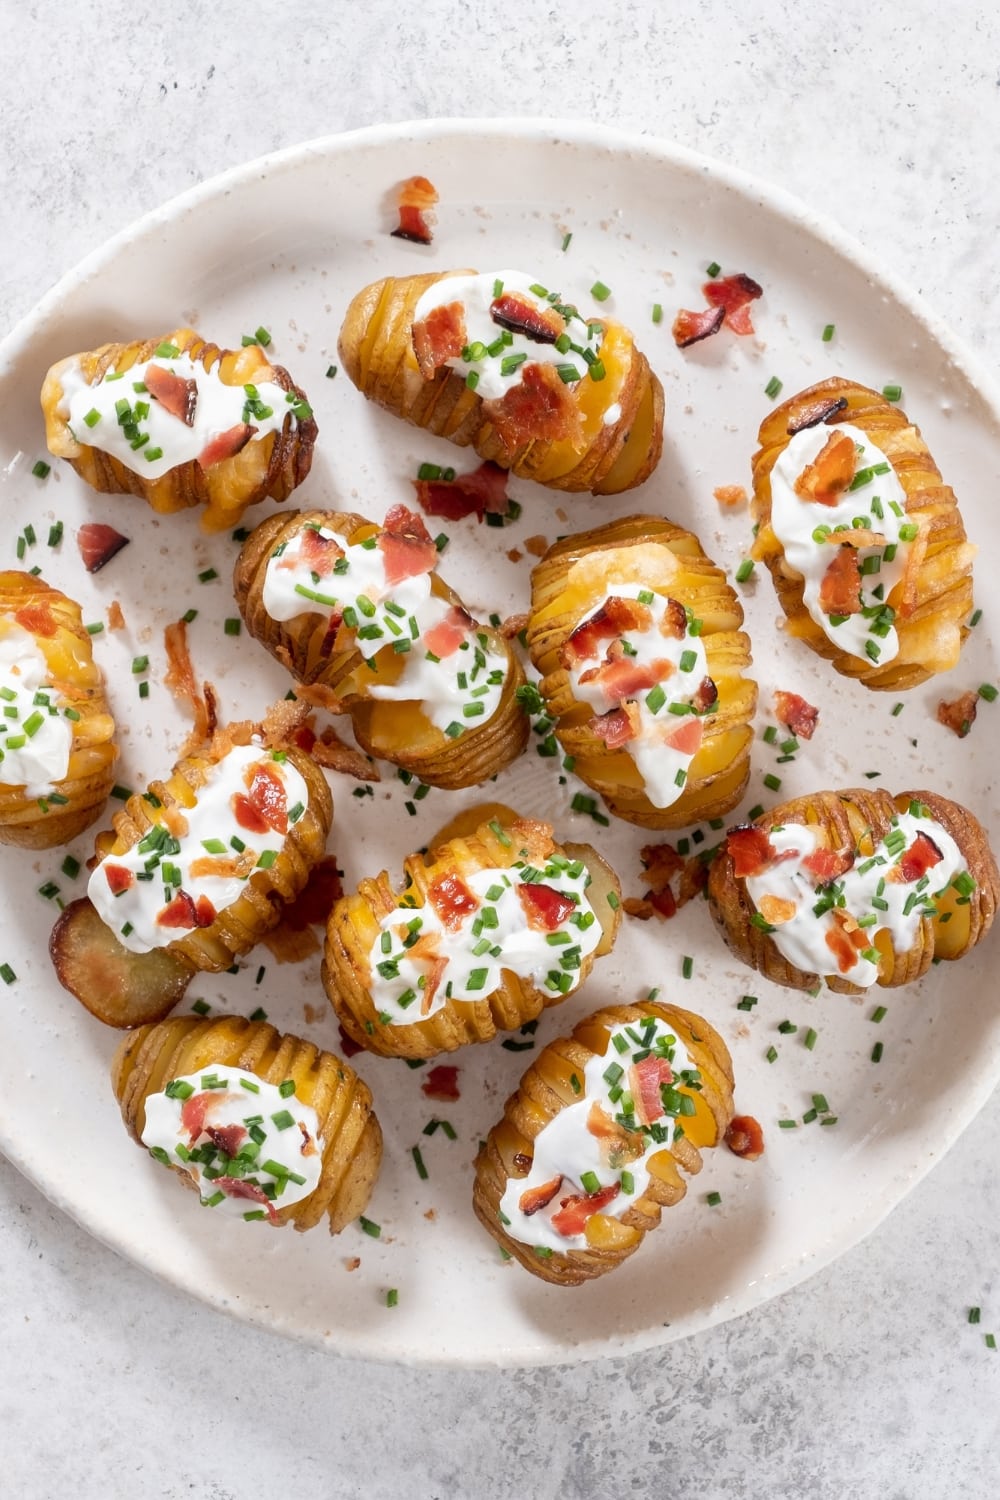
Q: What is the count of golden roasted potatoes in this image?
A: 11